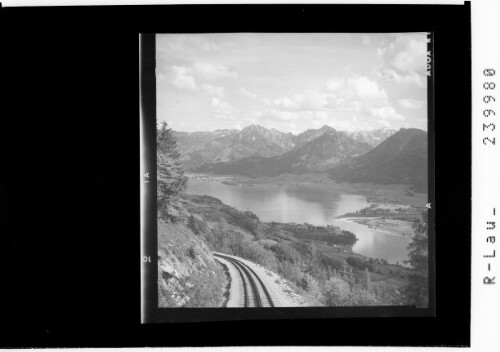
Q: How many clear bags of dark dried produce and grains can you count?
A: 0